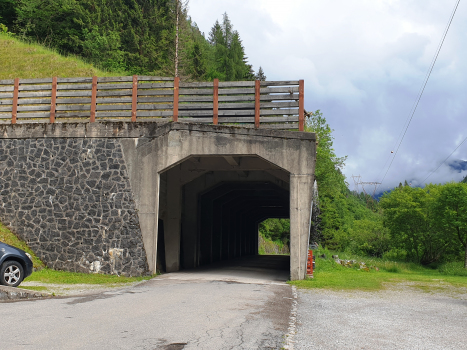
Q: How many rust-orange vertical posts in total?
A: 8